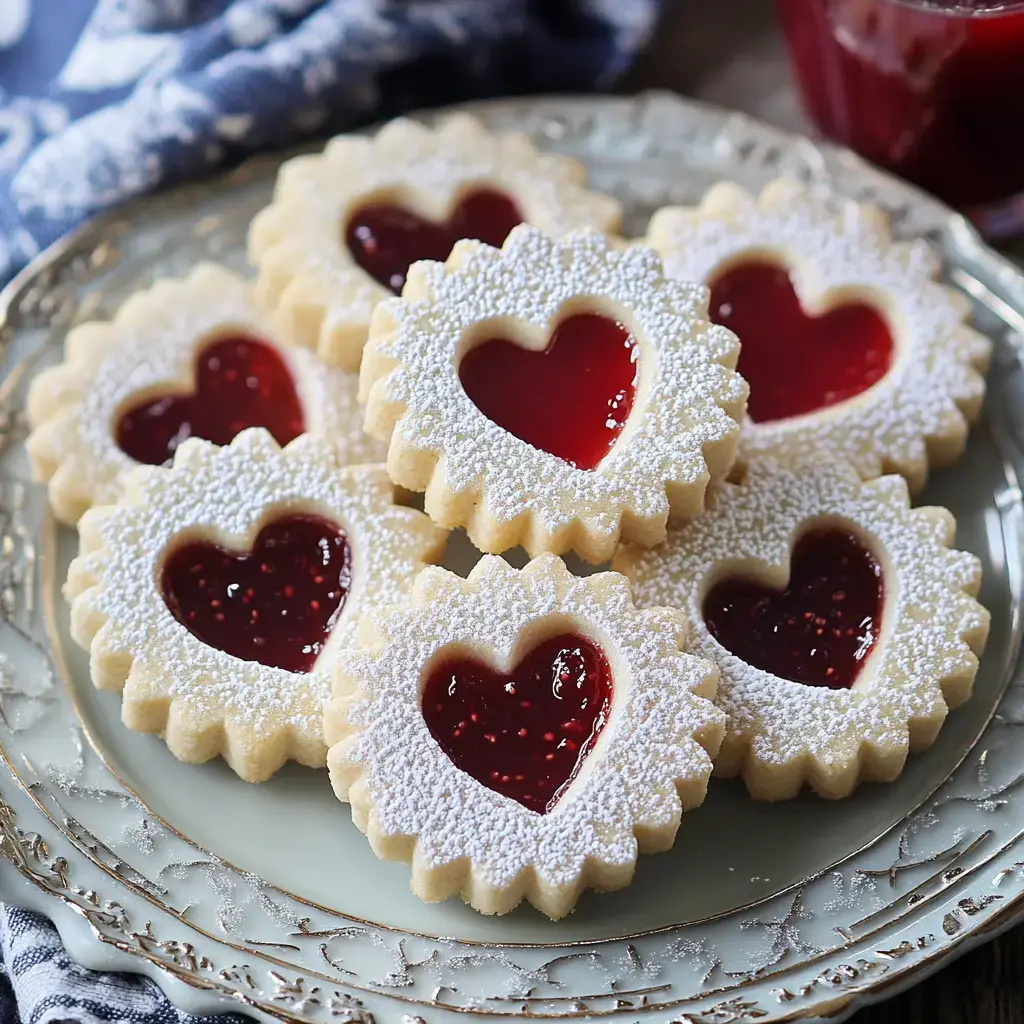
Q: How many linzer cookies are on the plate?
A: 7